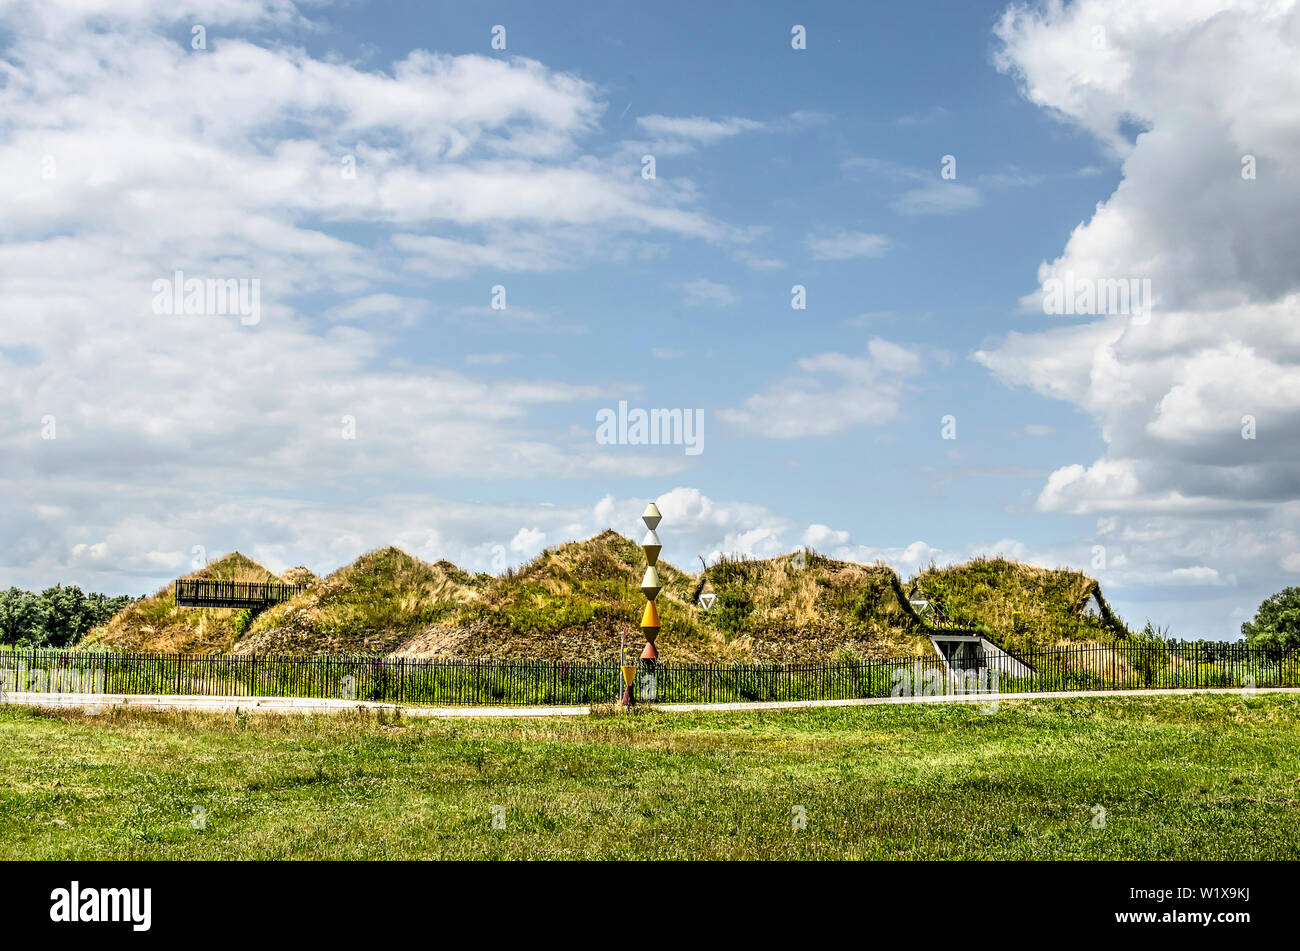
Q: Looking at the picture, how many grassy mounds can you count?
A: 5